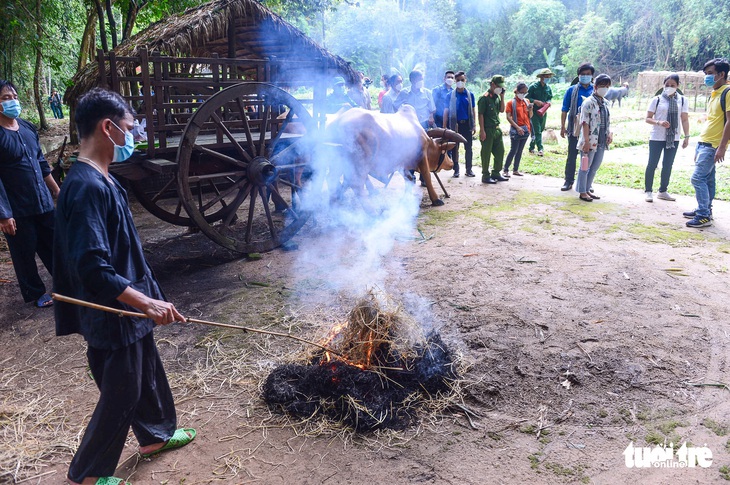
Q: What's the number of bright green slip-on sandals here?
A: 2